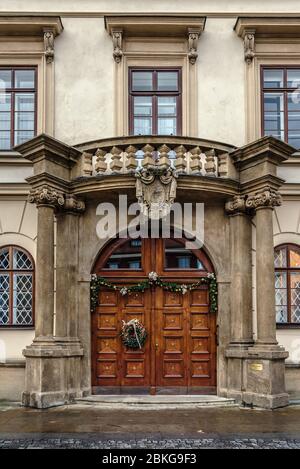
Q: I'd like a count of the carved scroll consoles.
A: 4